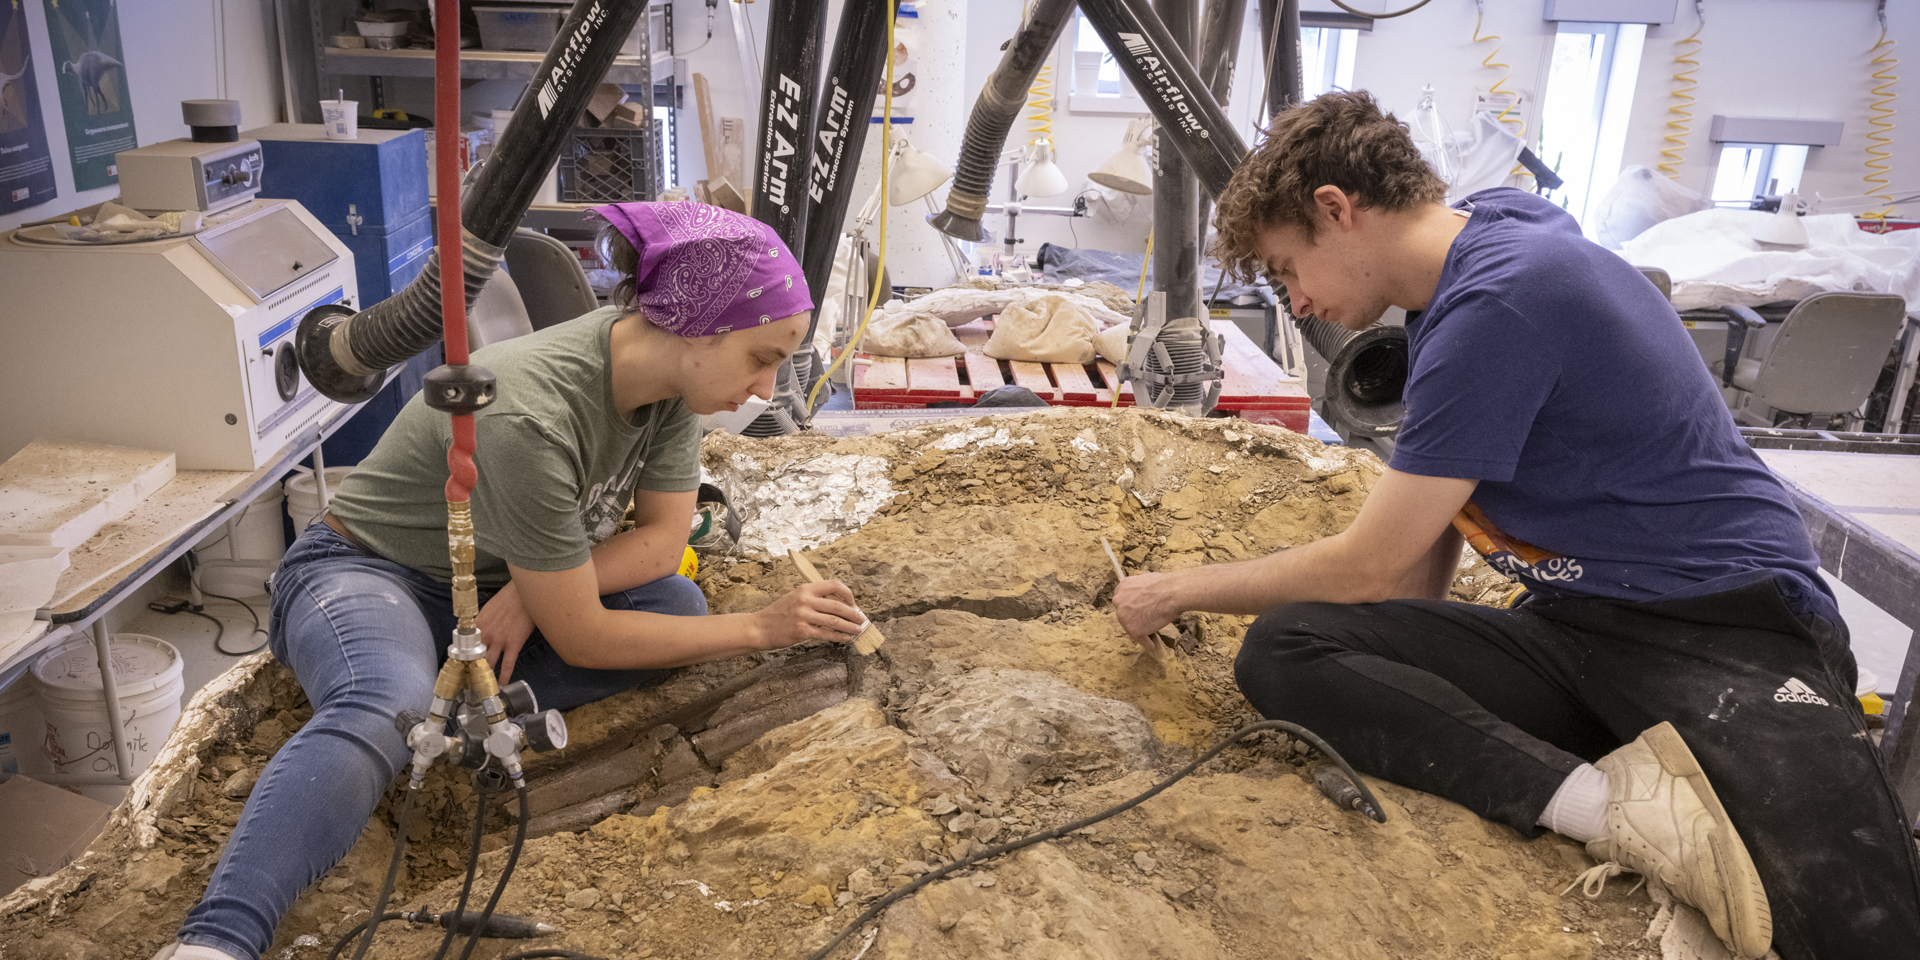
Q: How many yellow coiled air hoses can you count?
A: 4